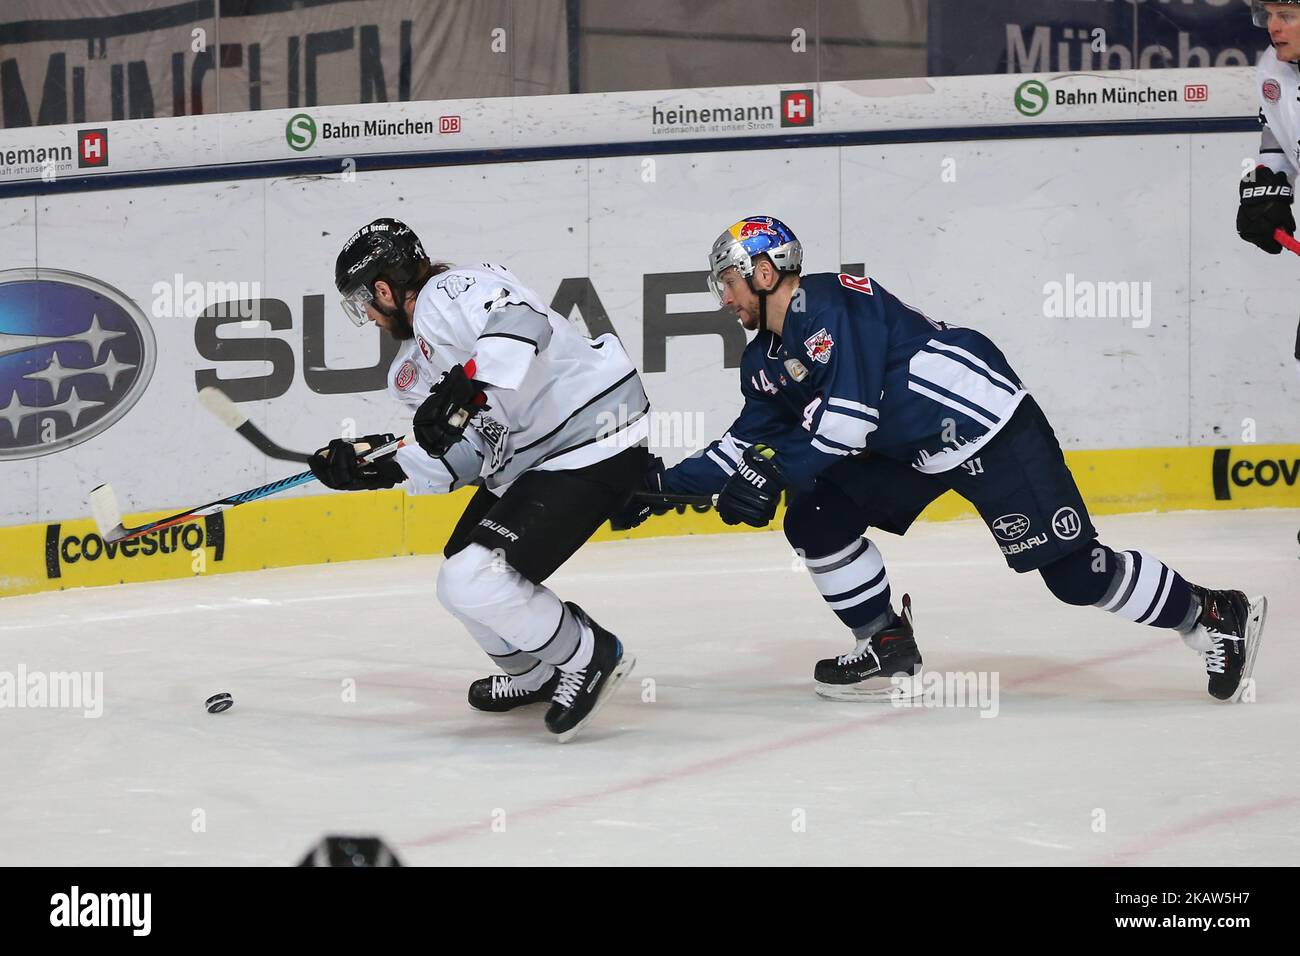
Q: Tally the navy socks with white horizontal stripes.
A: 2